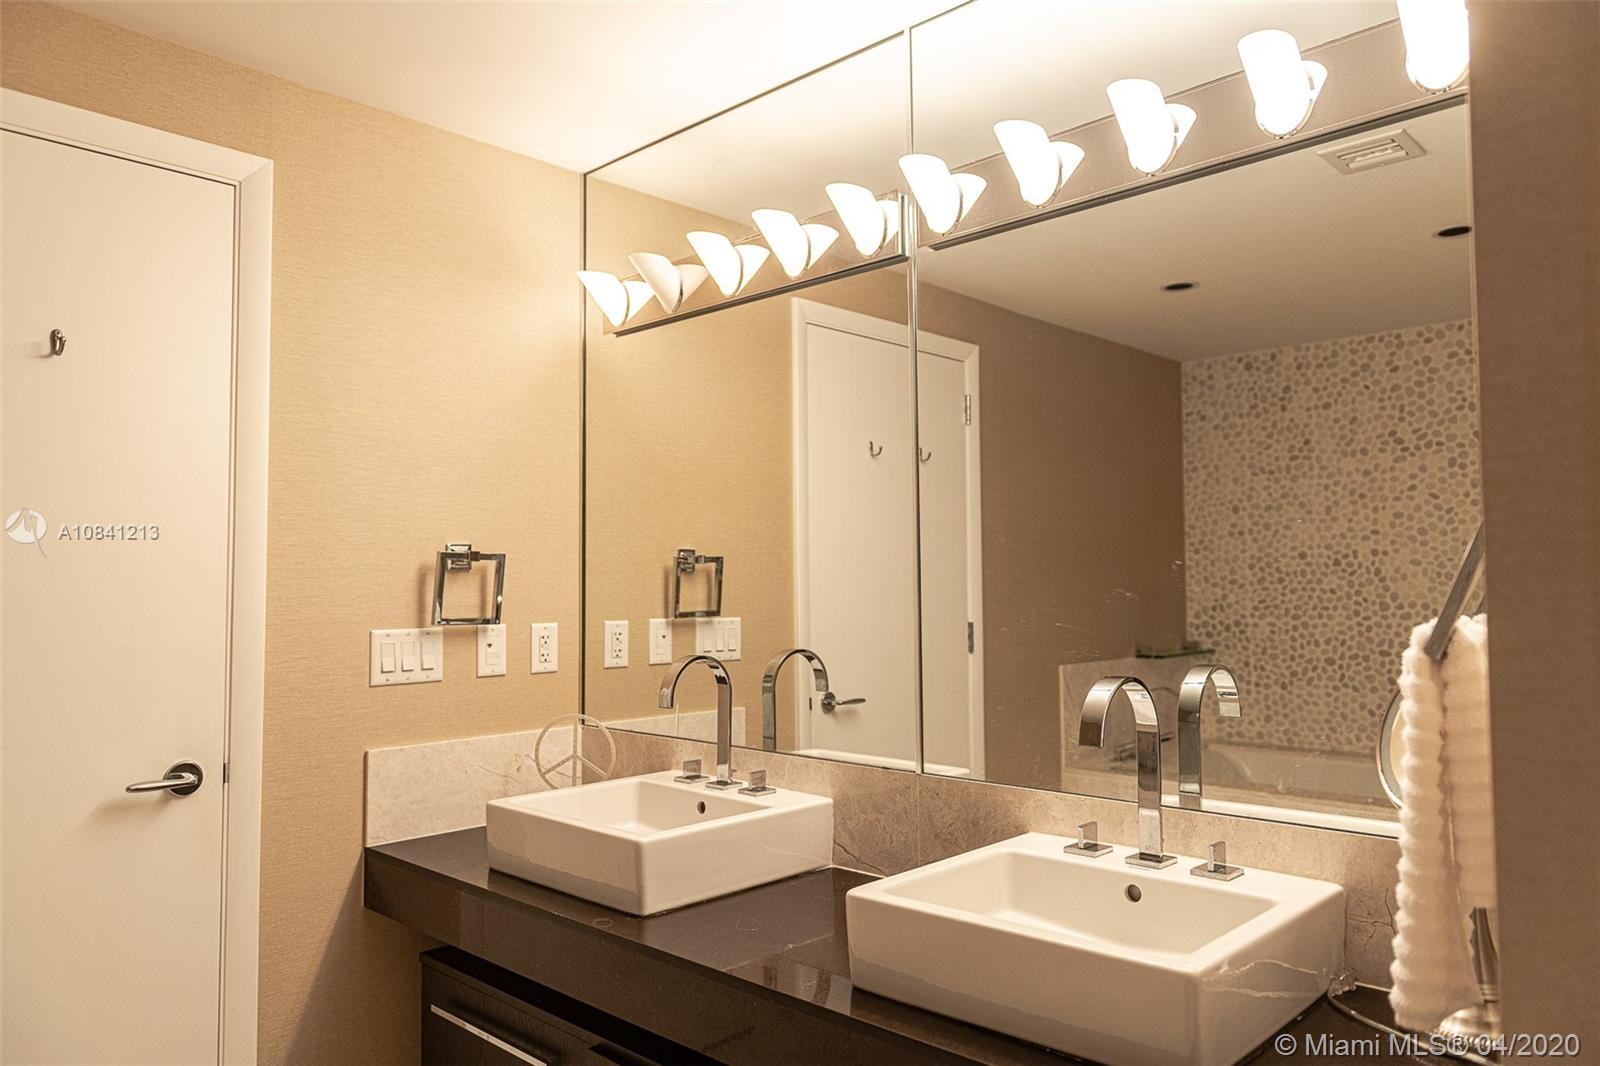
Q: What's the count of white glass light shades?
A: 10